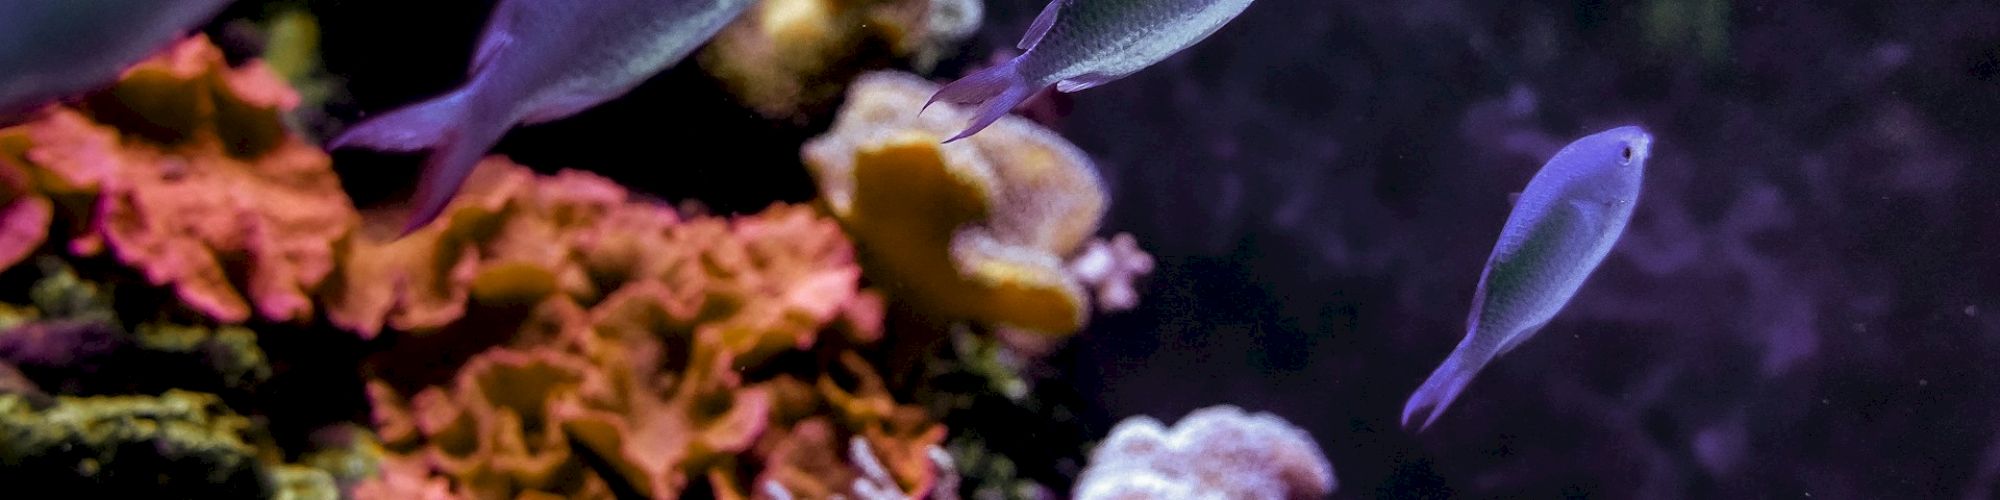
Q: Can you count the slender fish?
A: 4